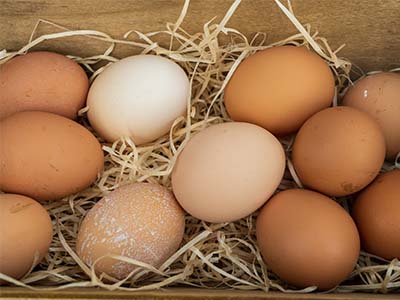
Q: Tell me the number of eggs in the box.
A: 11